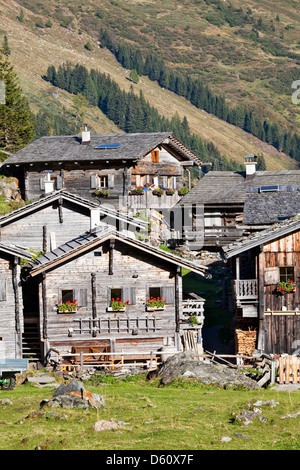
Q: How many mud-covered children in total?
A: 0